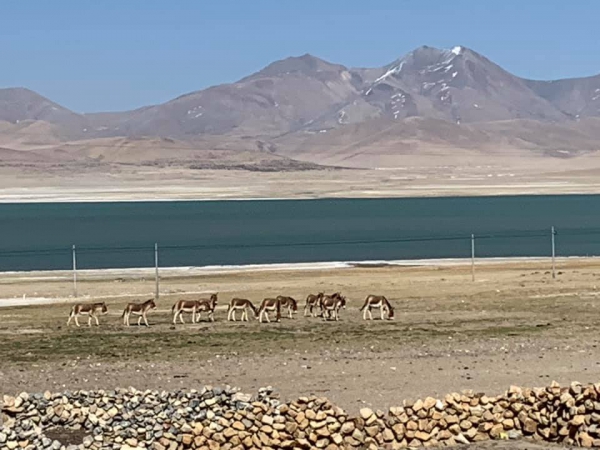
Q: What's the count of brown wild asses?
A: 11